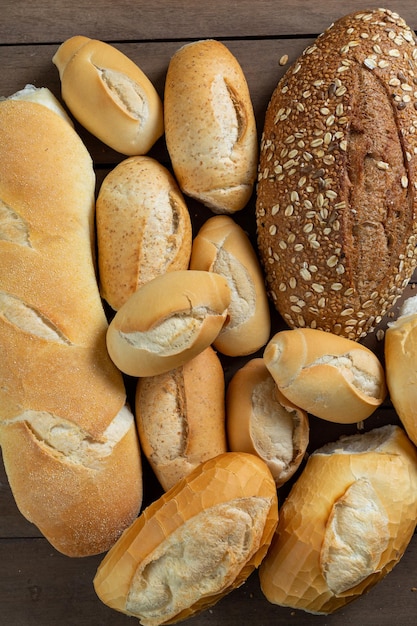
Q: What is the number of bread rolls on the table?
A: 11